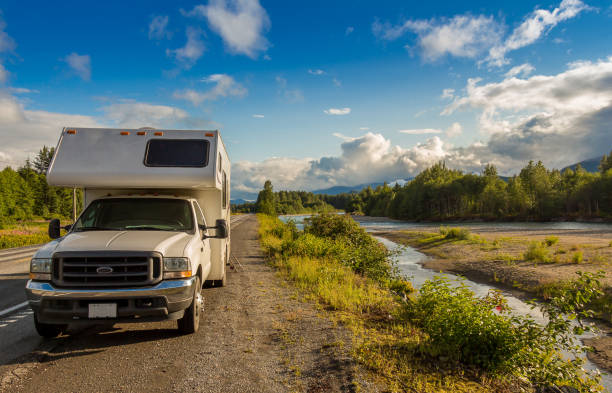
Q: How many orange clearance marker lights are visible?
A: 5